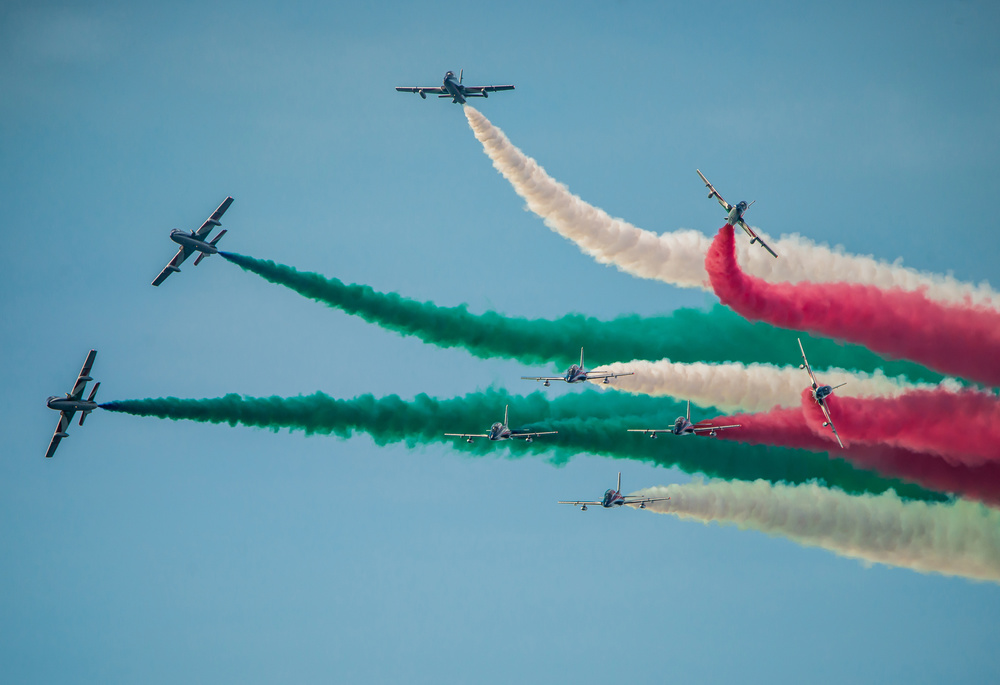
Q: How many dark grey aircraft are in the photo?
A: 9